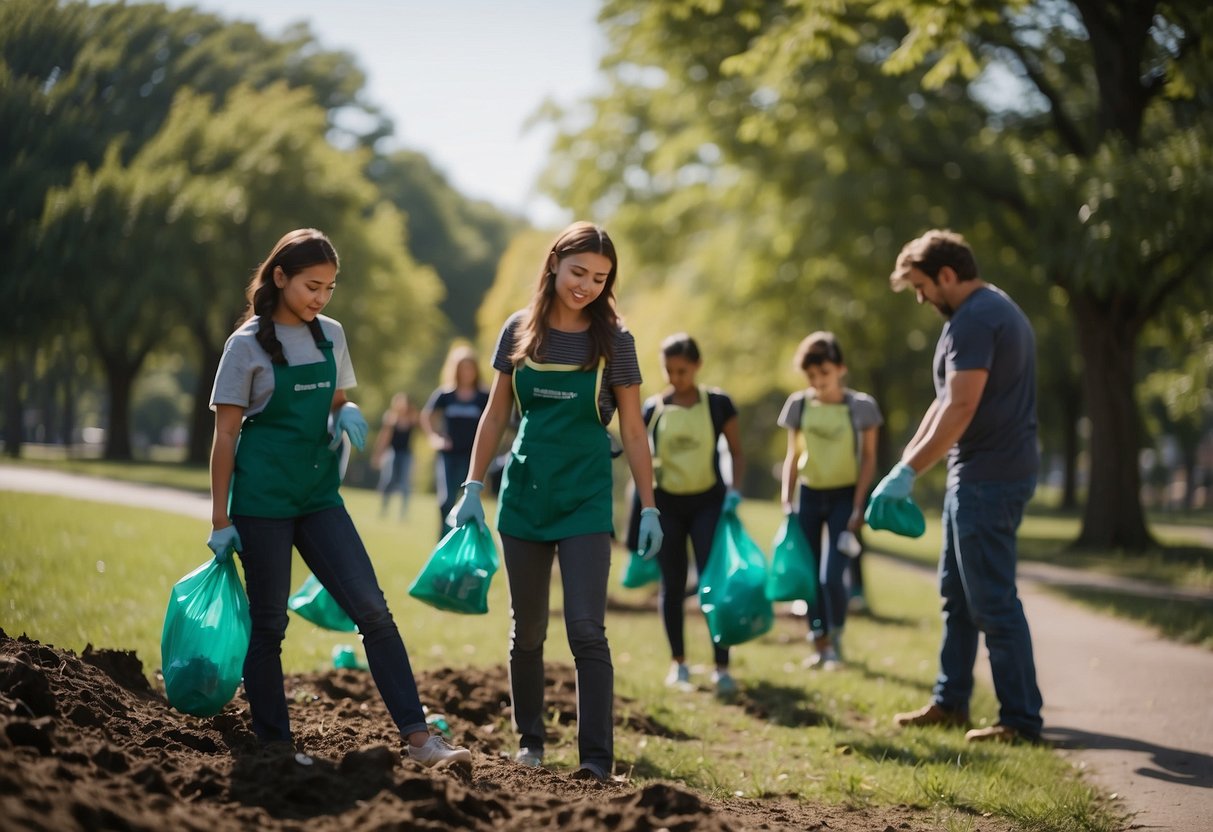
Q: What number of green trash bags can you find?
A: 7